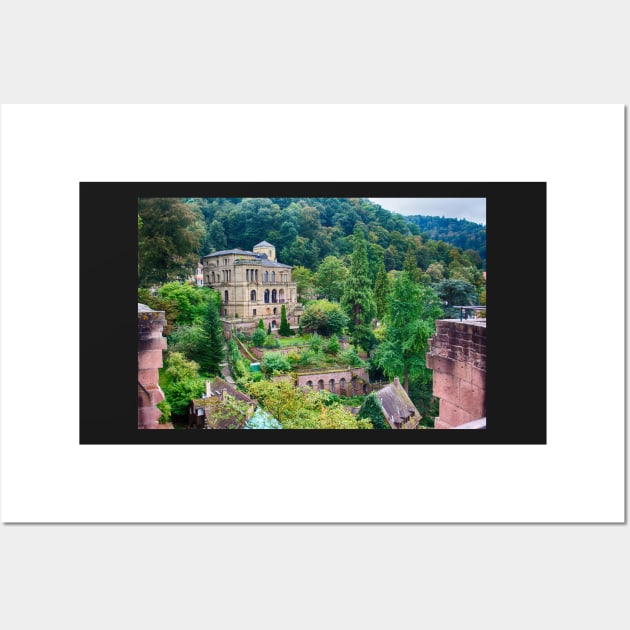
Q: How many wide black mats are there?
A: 1